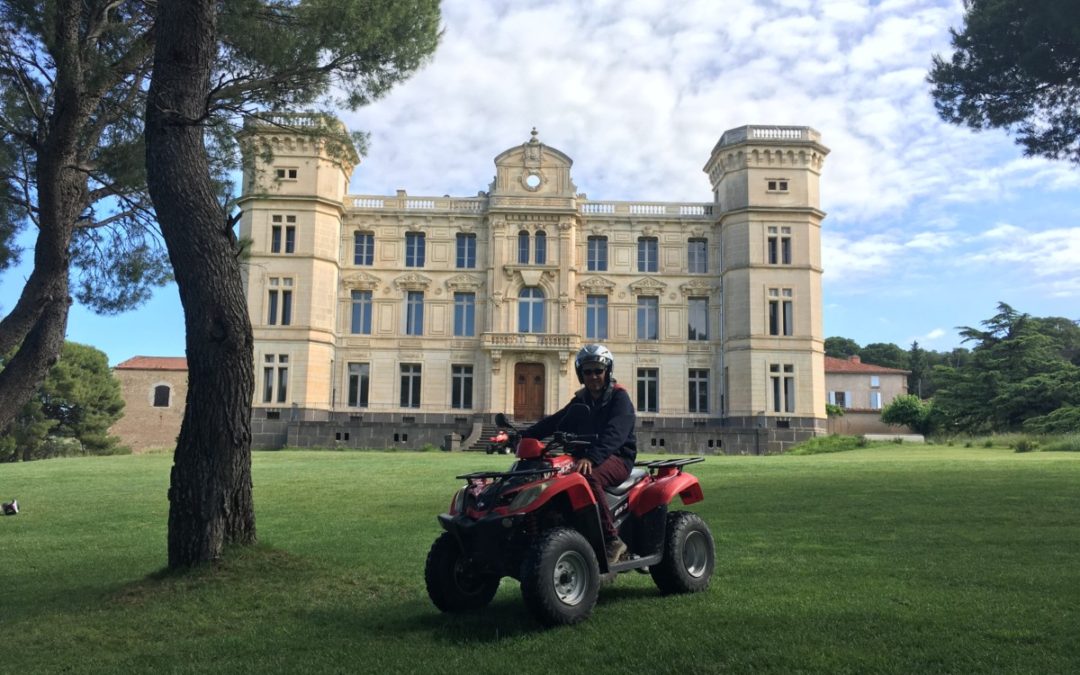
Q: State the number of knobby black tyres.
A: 3